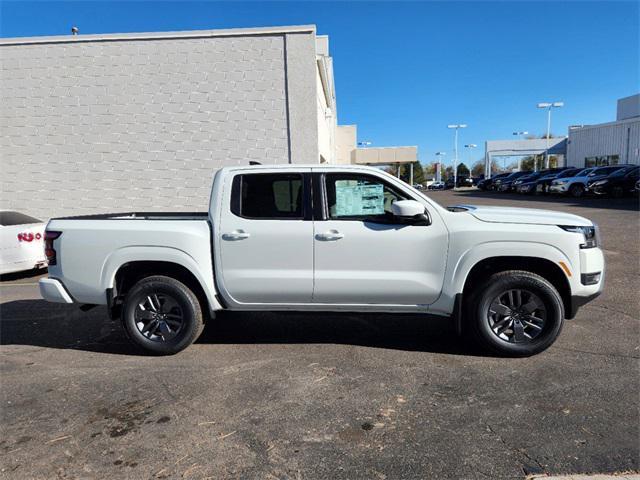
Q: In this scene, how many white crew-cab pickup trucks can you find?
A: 1